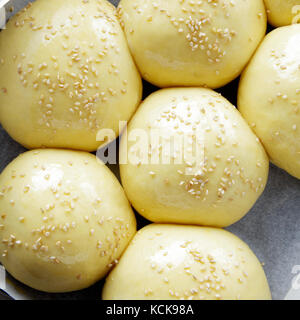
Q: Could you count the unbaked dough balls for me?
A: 7